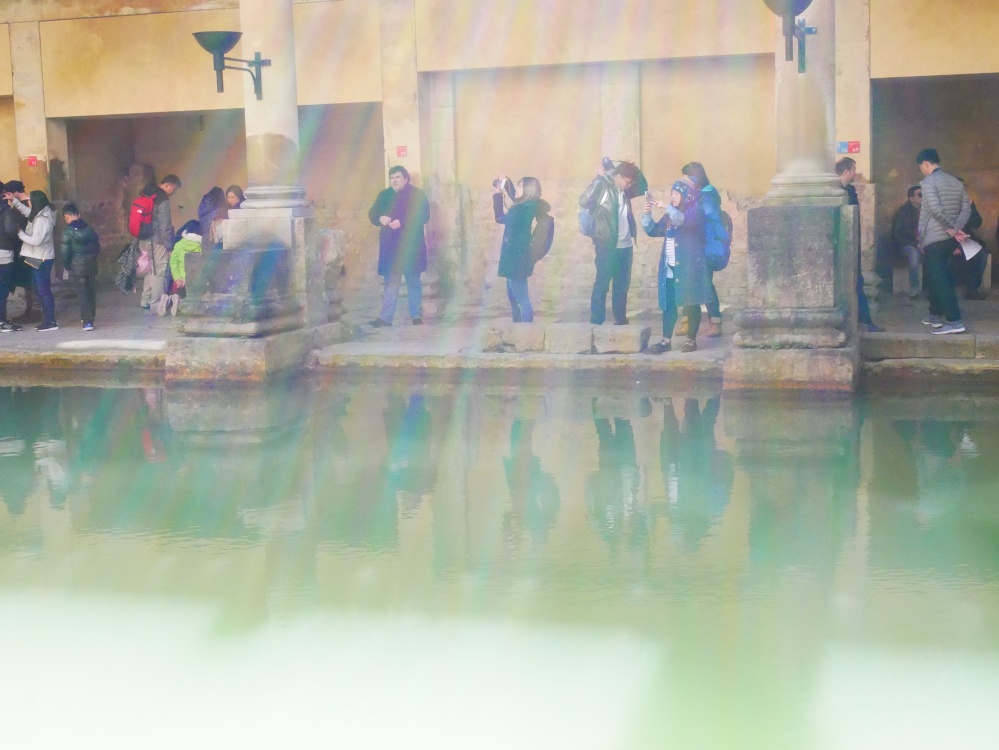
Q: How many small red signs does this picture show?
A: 3